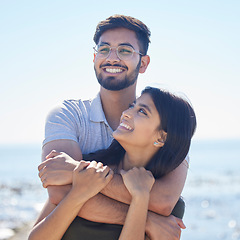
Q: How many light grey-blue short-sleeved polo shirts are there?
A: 1